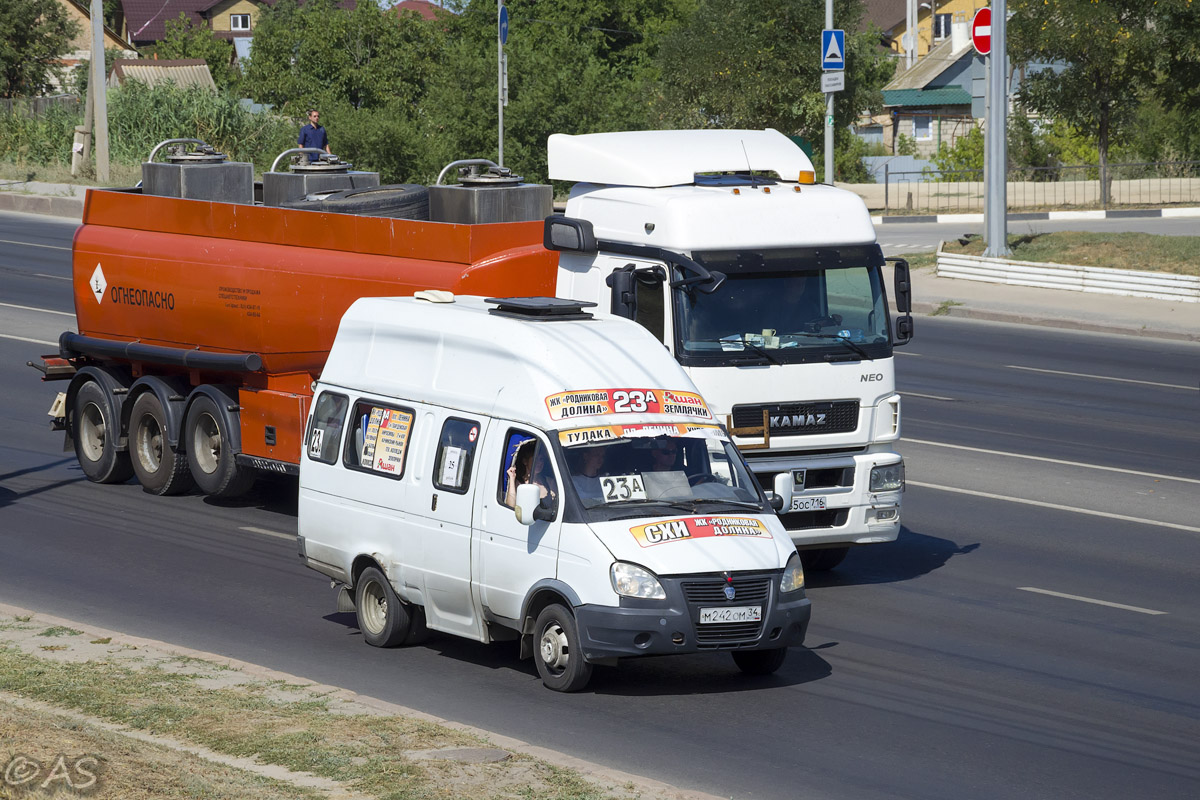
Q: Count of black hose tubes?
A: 1